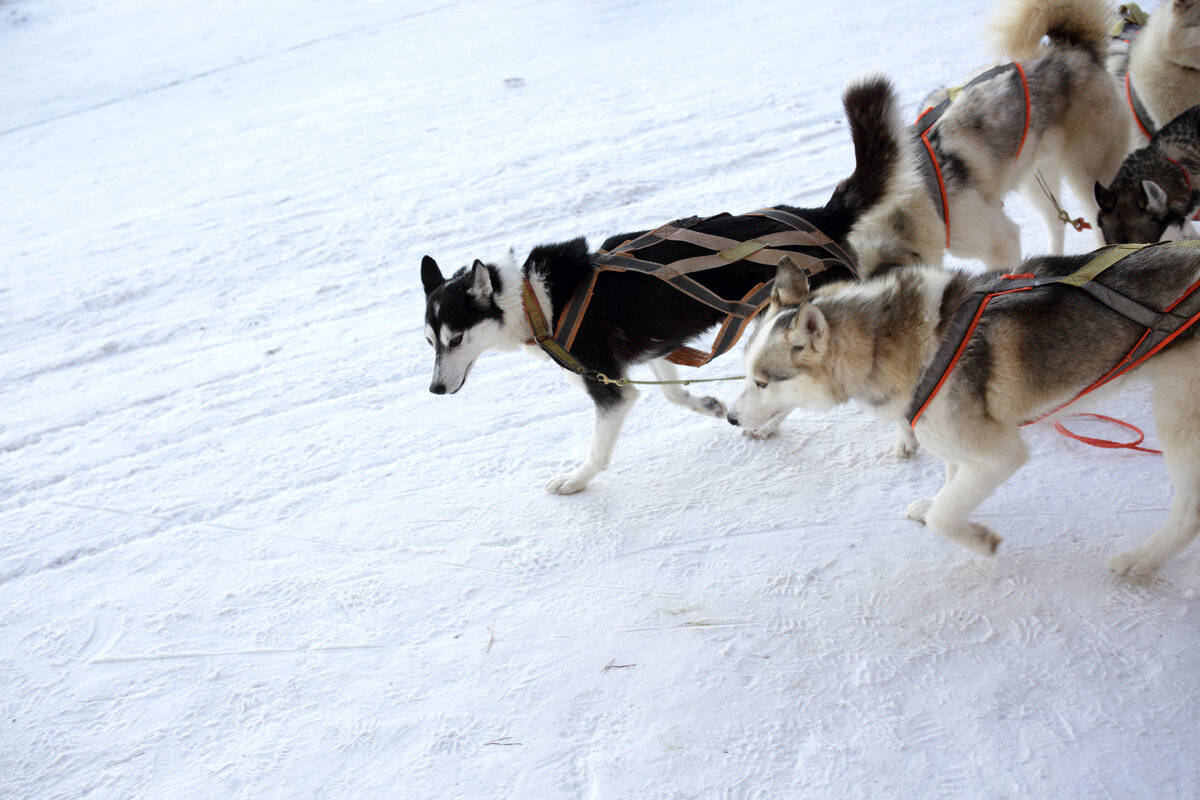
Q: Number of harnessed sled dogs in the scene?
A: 5